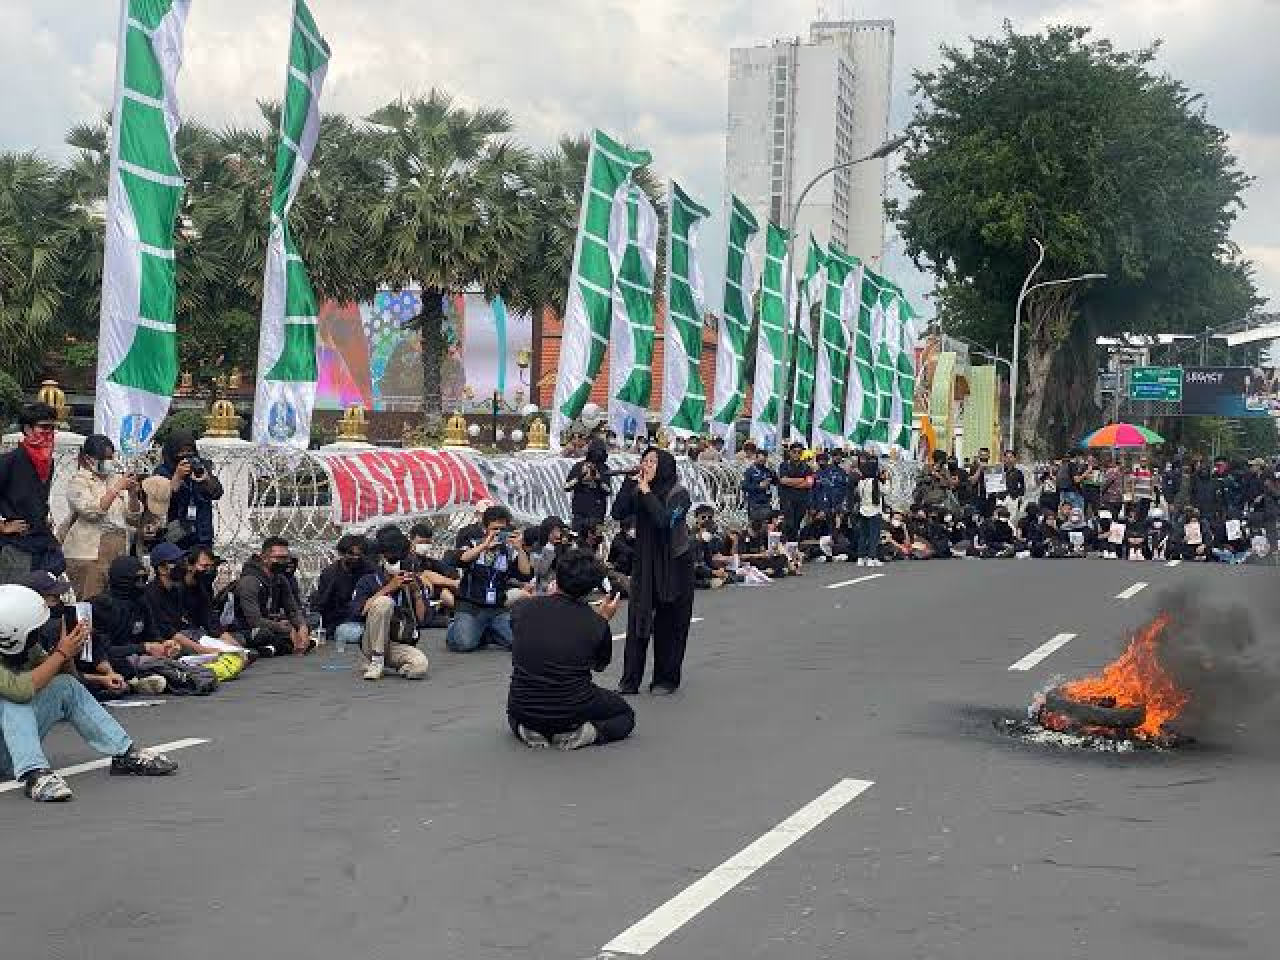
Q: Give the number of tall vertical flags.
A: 12